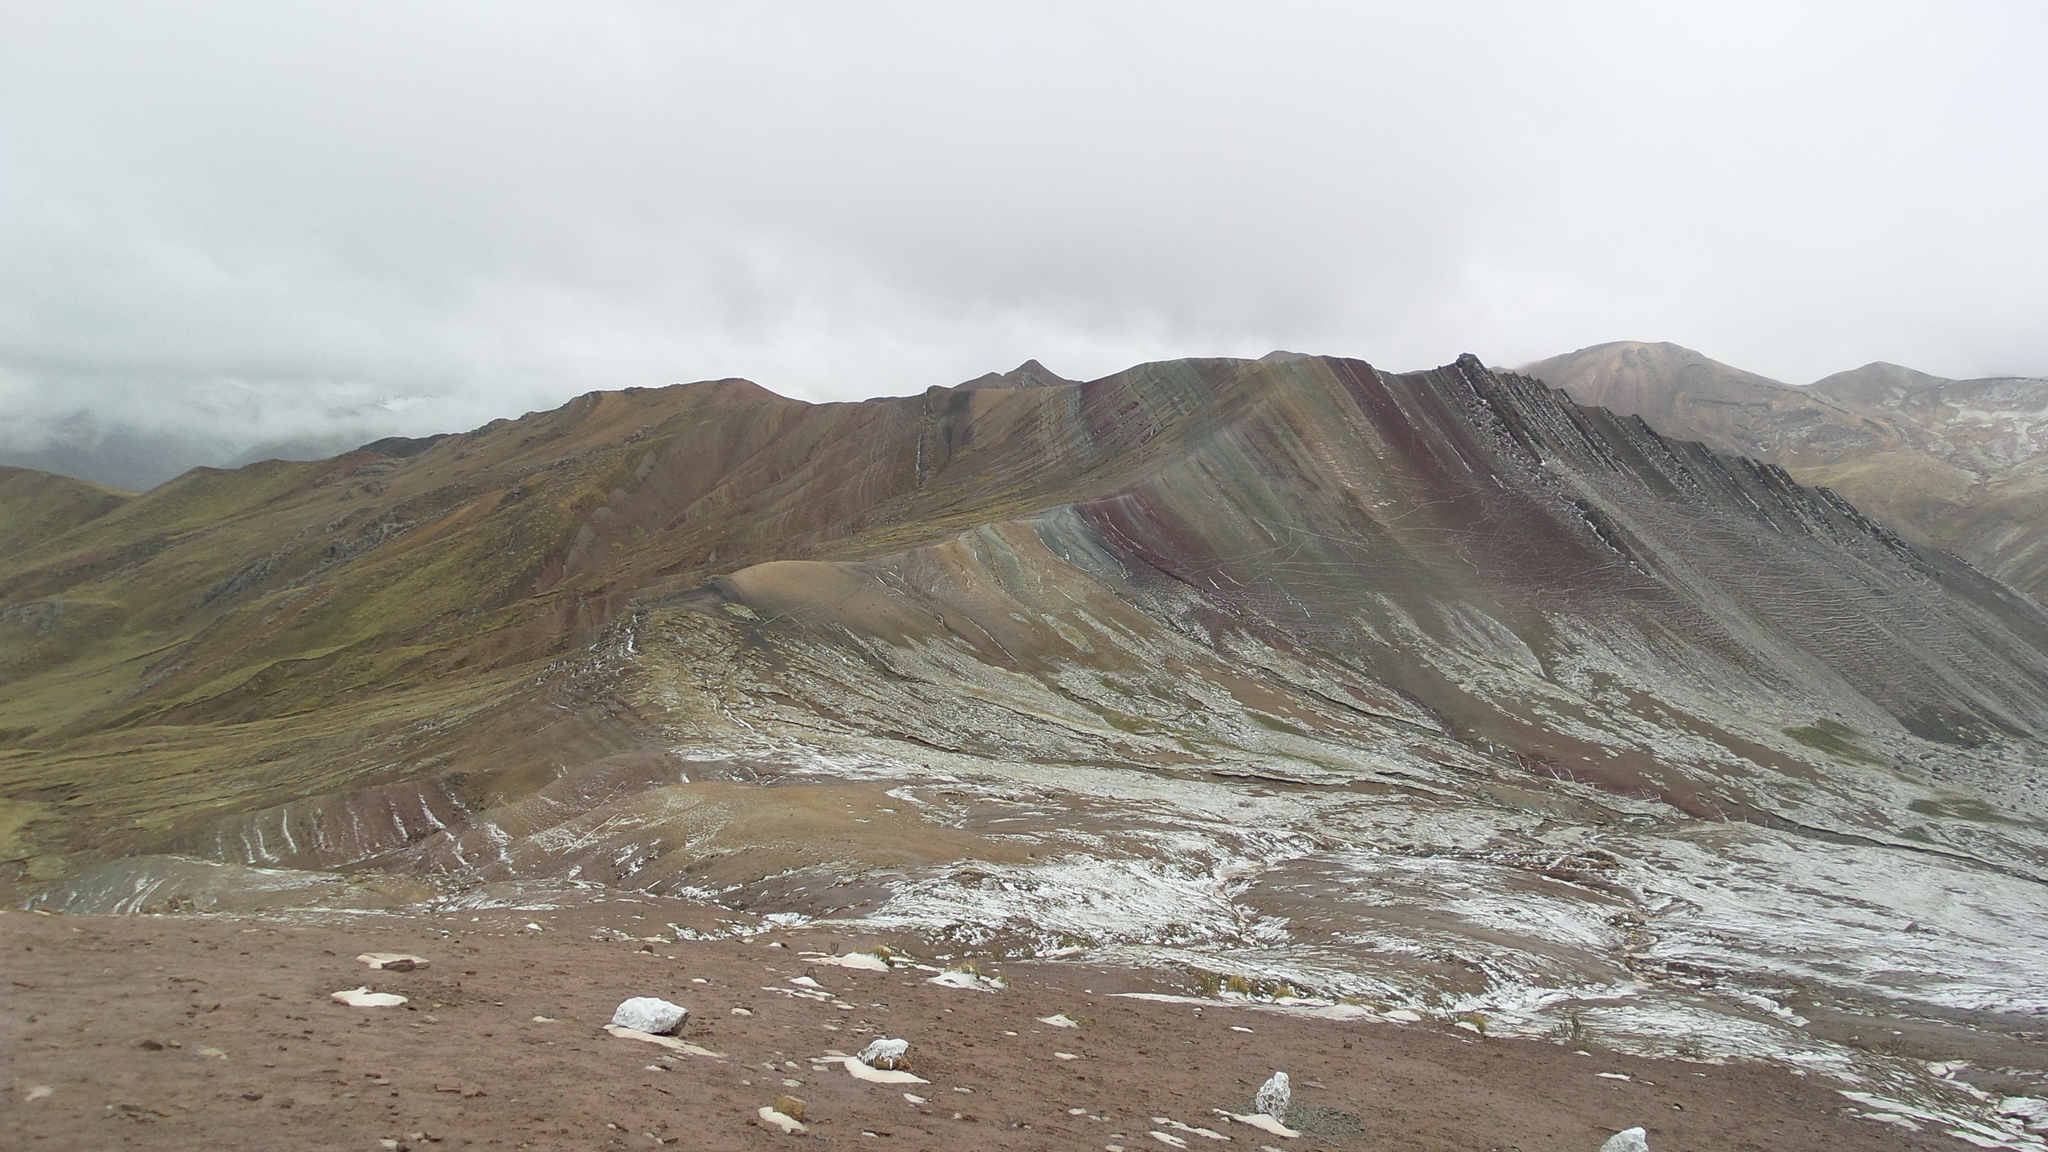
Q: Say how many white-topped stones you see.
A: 4